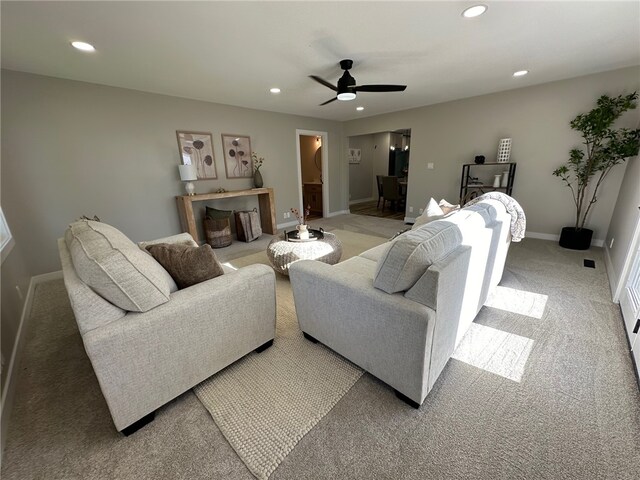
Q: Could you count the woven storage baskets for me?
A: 2